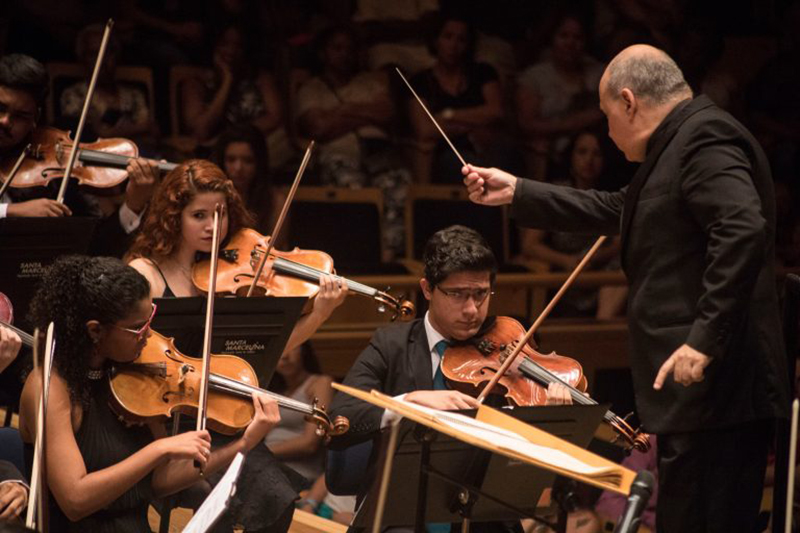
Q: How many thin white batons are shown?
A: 1